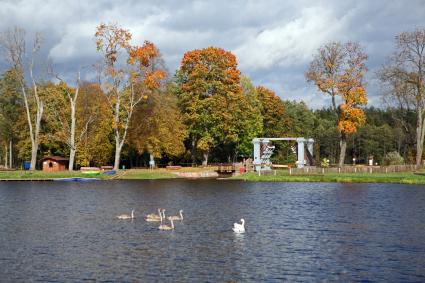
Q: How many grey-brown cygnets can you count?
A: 5